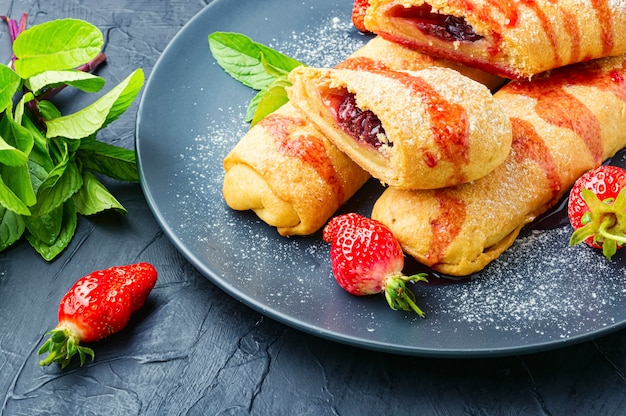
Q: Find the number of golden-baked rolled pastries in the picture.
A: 4